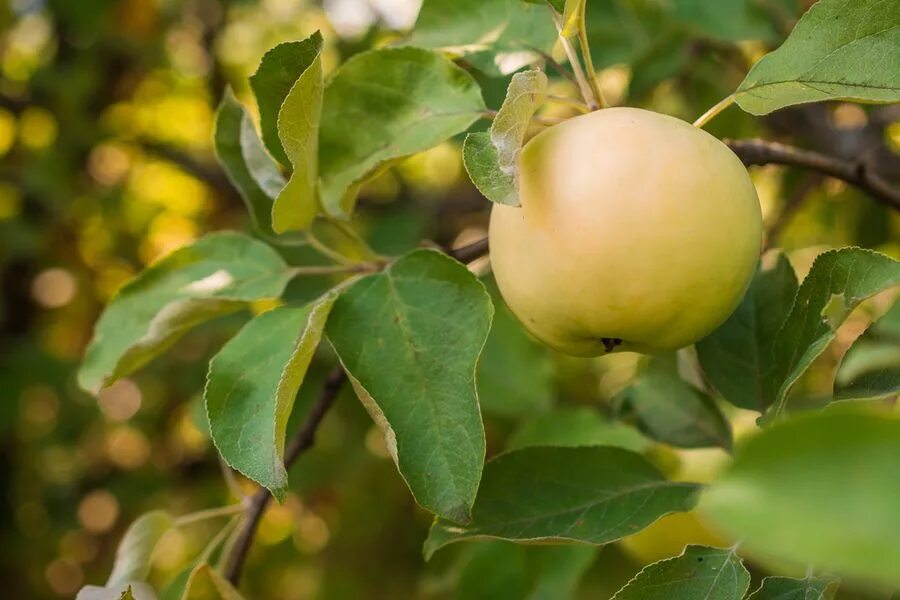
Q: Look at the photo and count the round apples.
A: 1